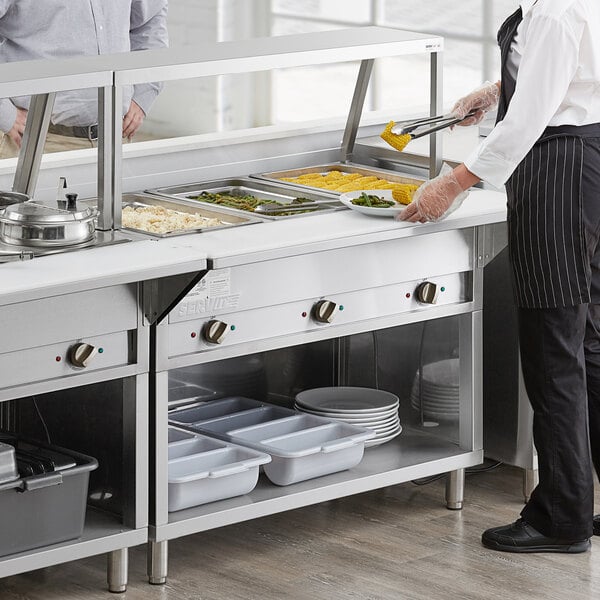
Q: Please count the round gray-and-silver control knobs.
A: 4